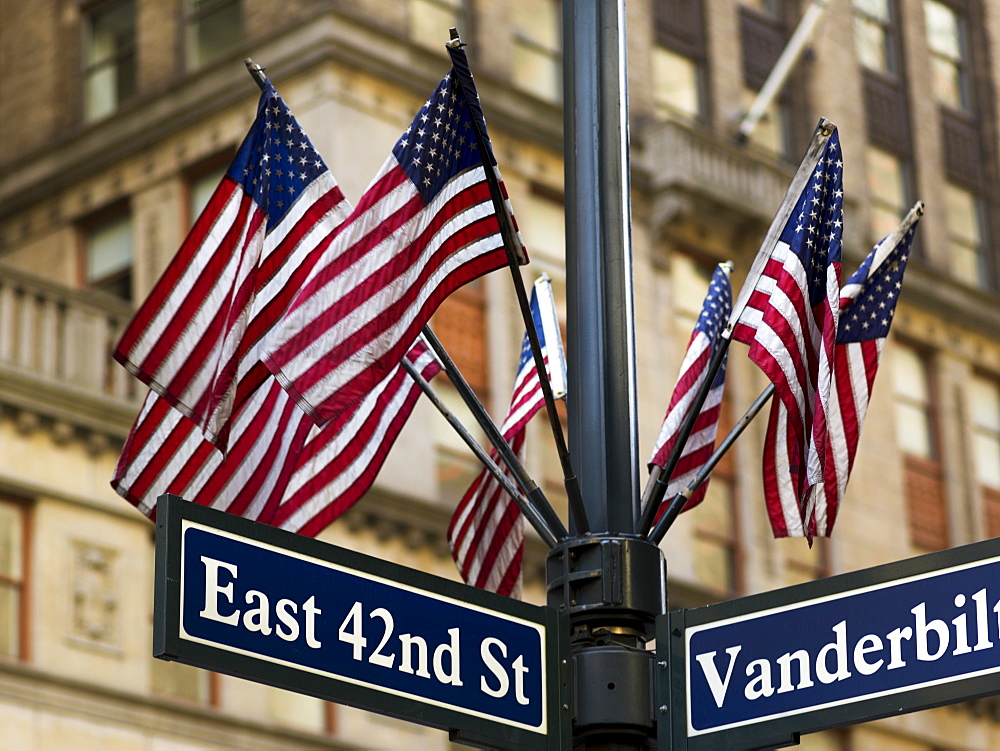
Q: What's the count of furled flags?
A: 0